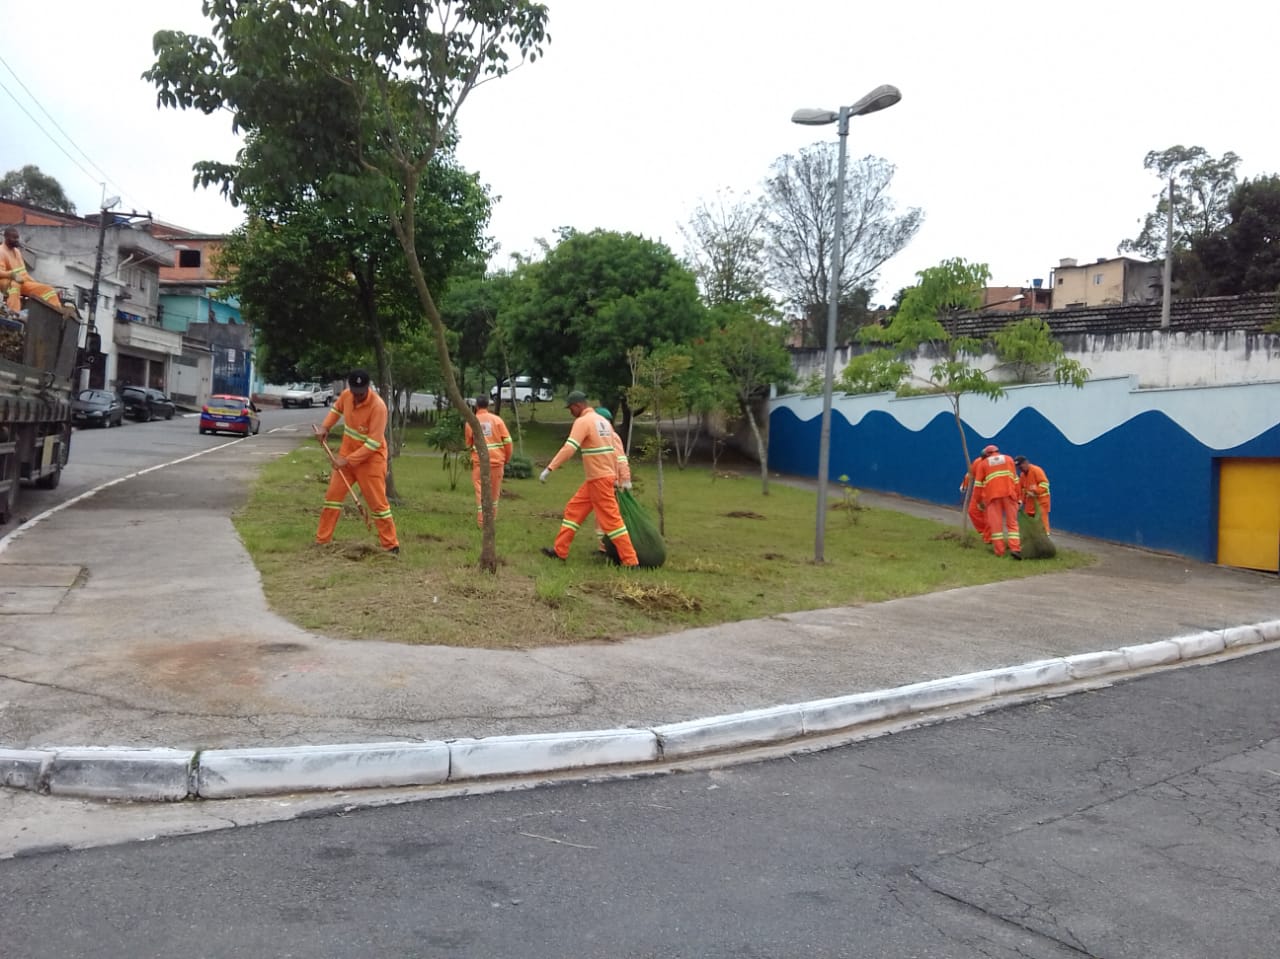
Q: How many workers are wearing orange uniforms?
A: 8